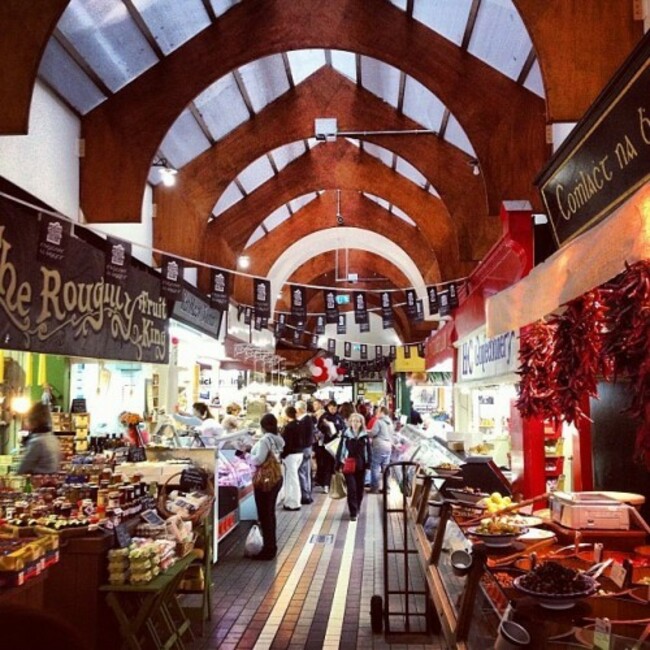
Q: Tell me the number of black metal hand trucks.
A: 1